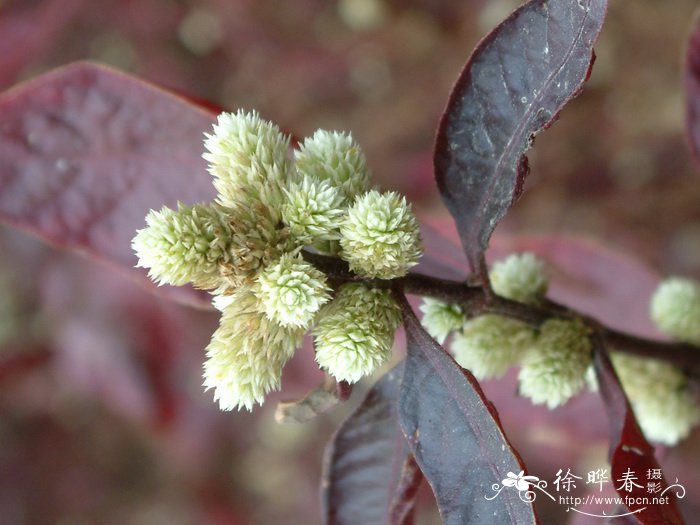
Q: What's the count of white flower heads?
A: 14